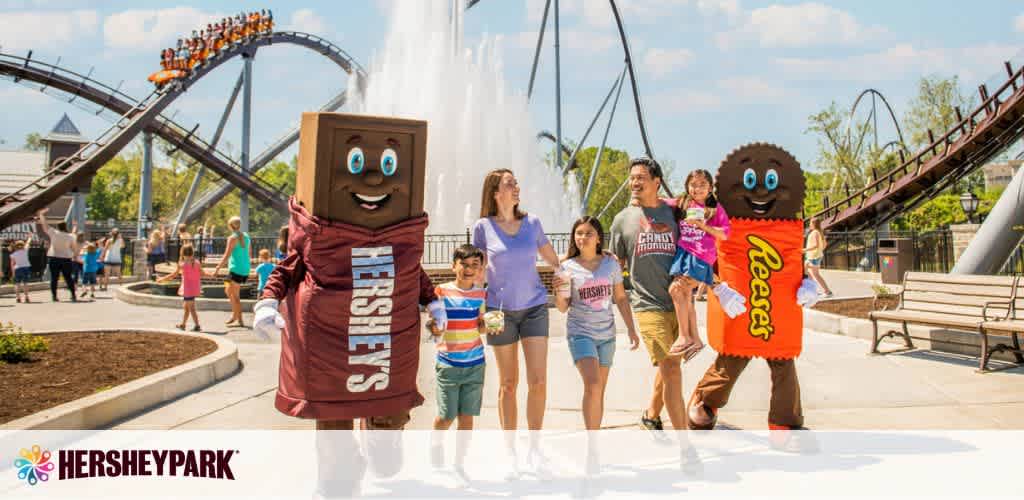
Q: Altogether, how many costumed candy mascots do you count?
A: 2